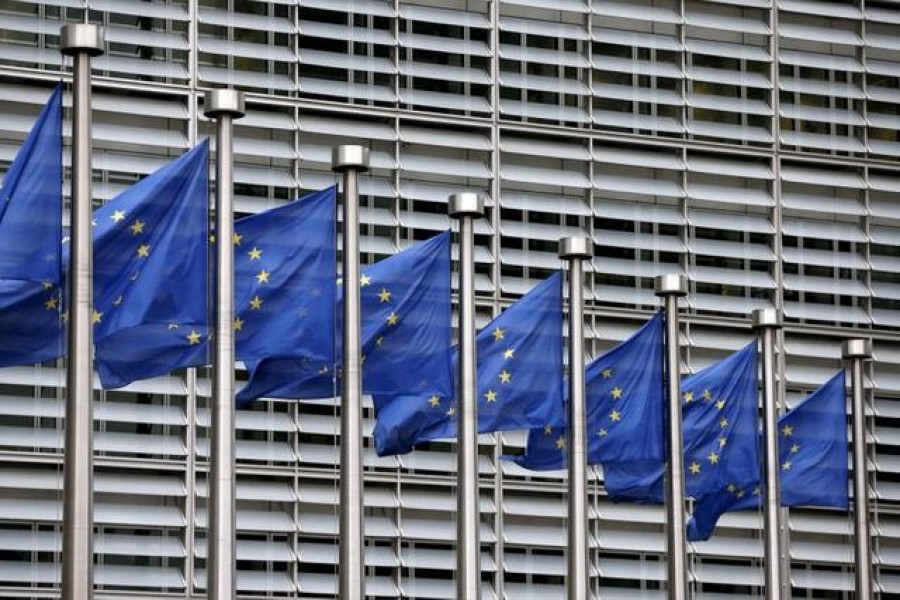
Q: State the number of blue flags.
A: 8